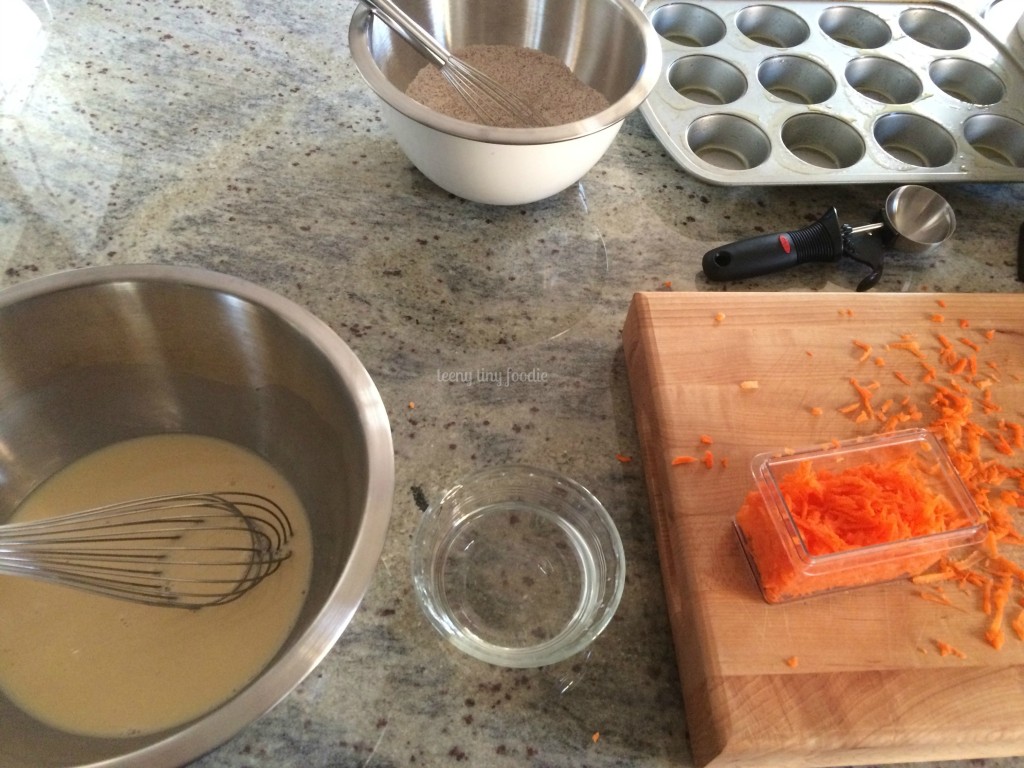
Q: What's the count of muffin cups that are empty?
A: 12